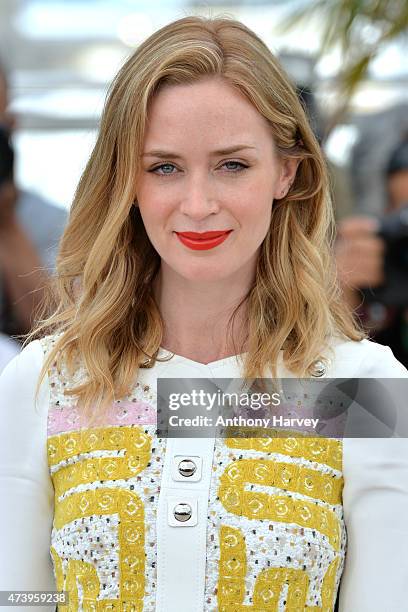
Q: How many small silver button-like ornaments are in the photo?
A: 3